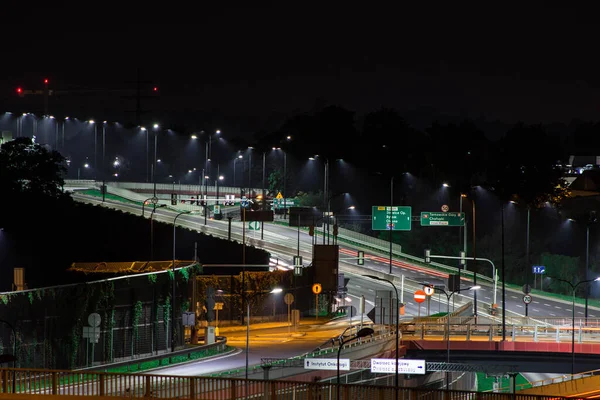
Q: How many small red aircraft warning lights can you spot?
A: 3